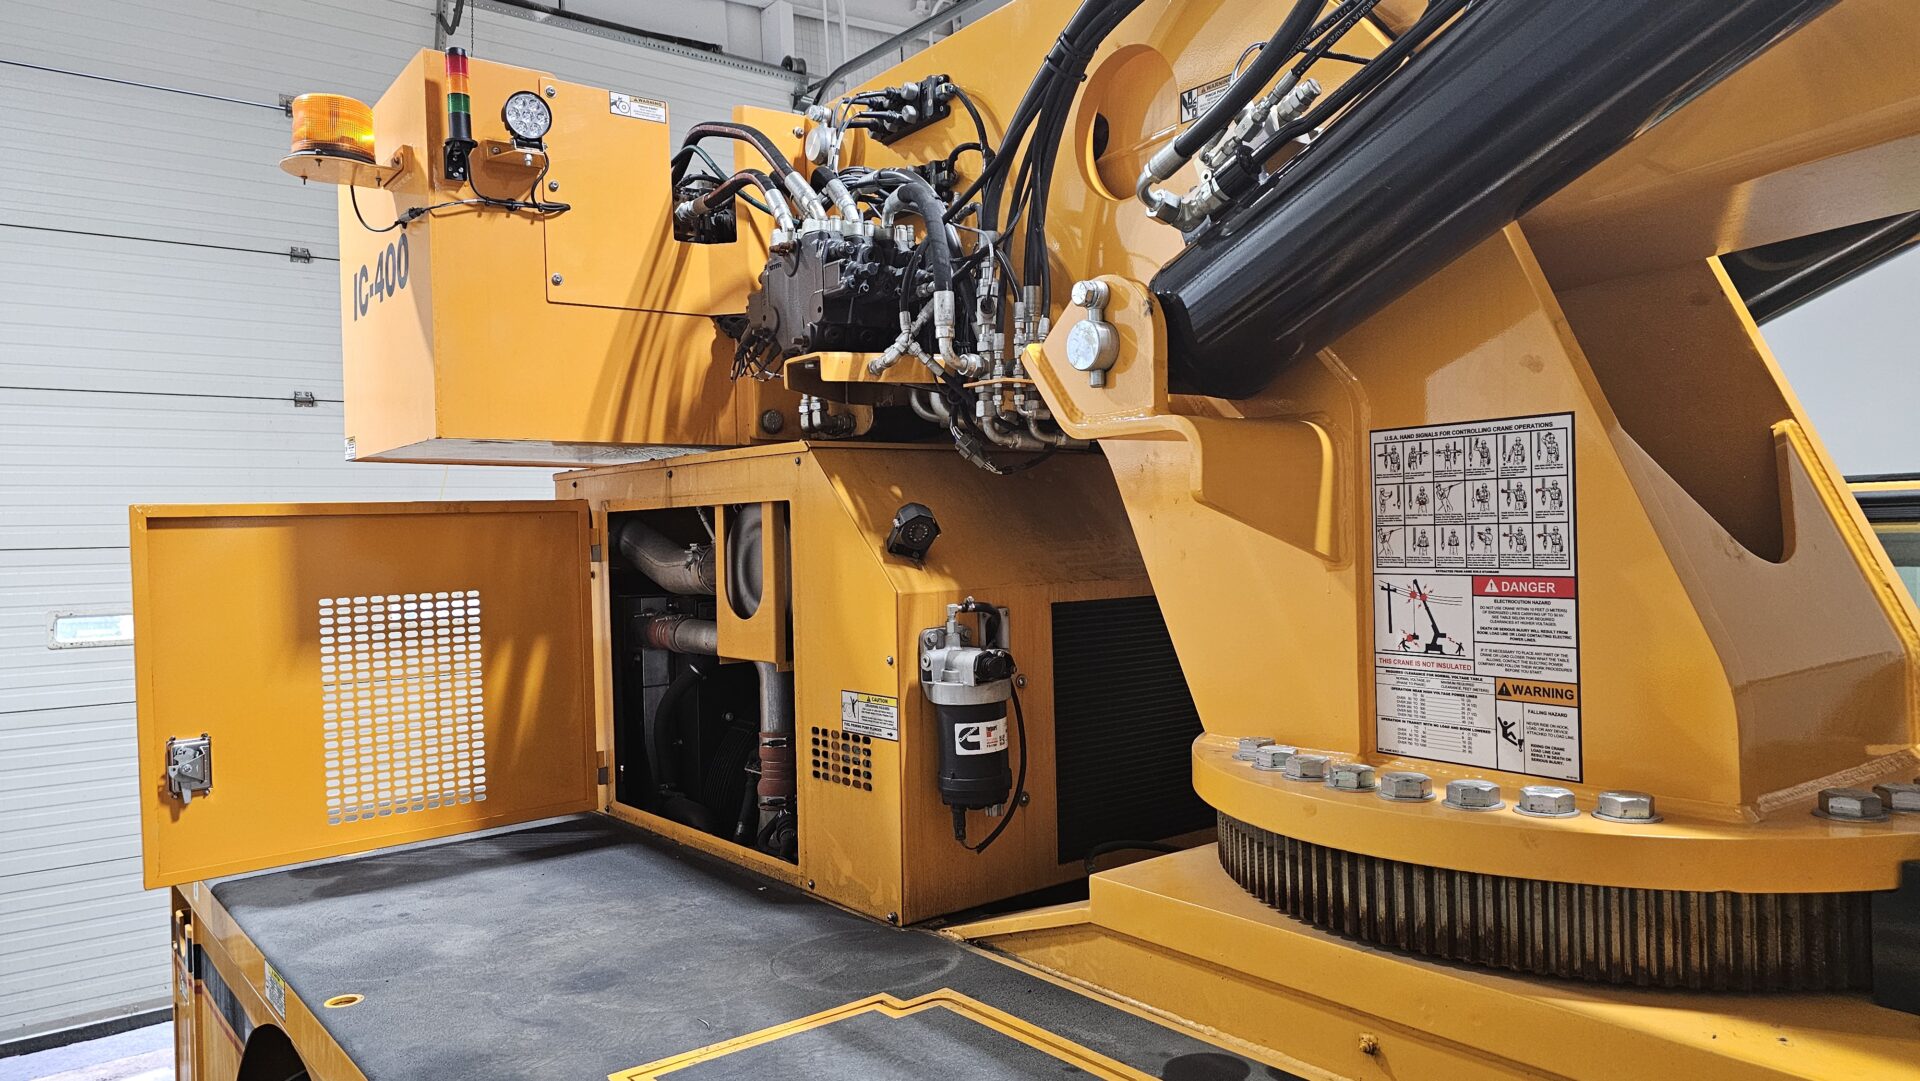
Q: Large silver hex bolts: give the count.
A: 10